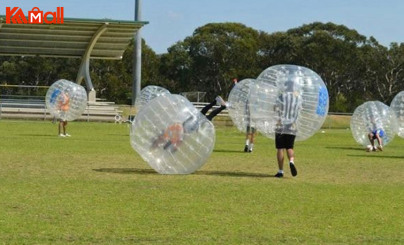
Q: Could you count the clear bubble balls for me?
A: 7